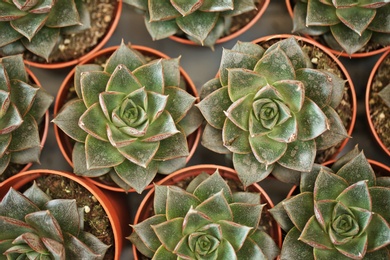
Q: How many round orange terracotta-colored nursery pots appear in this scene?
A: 10